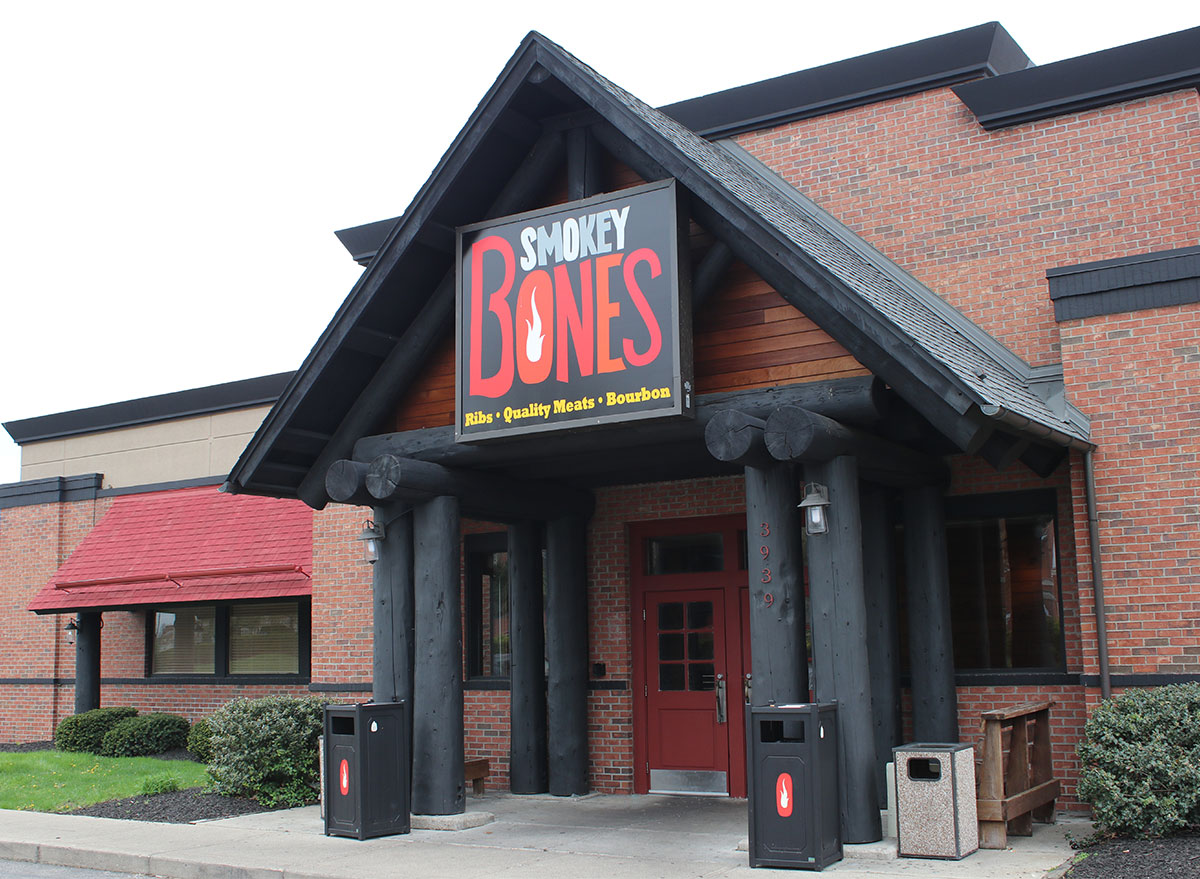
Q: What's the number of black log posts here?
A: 9